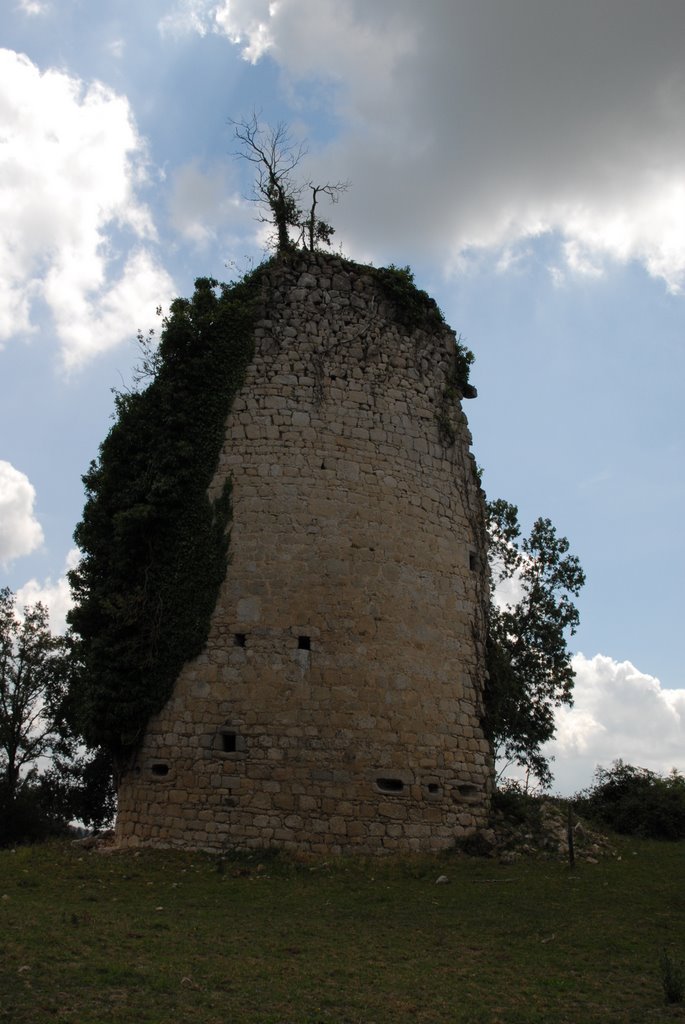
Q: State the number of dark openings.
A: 8